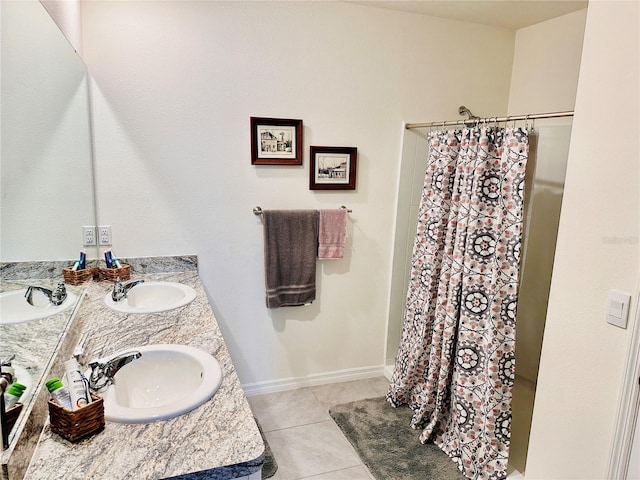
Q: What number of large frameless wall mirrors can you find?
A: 1